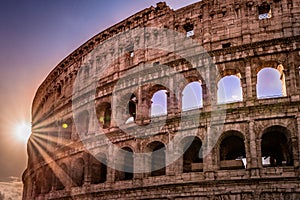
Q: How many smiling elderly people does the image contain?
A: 0